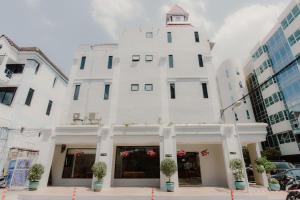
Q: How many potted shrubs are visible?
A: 5